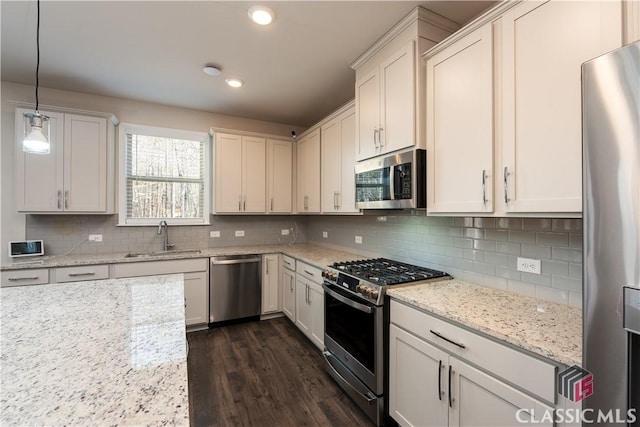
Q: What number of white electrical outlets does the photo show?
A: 7